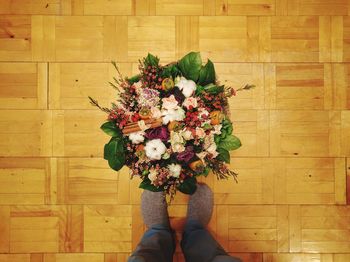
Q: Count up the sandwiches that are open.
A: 0